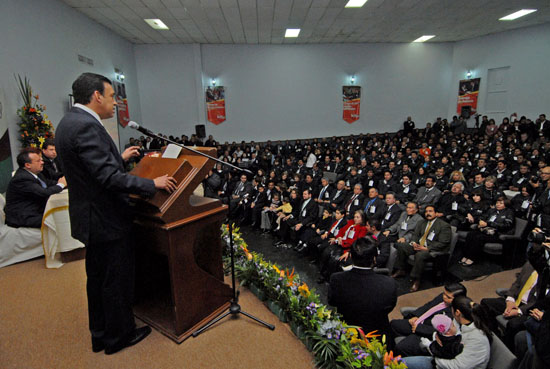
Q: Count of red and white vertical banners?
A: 4